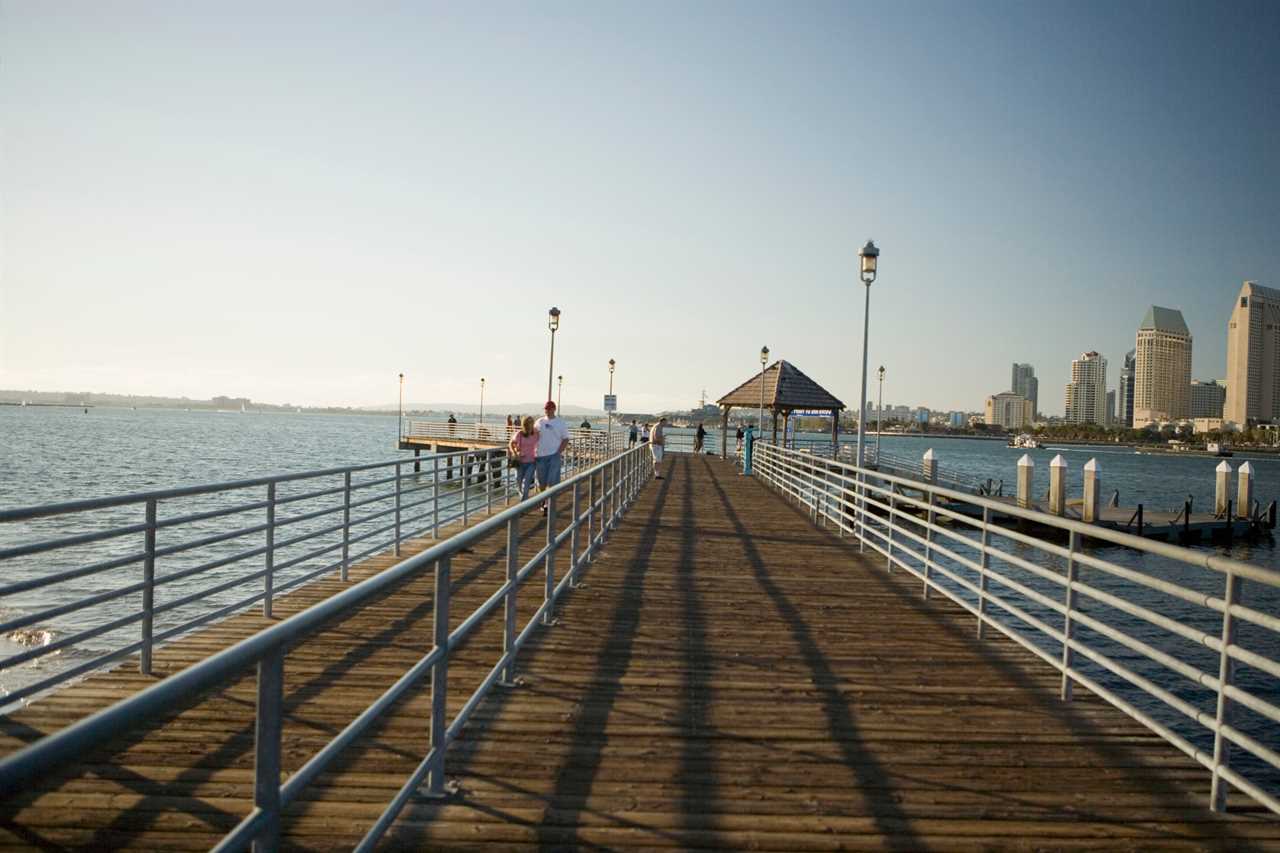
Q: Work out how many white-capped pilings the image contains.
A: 6